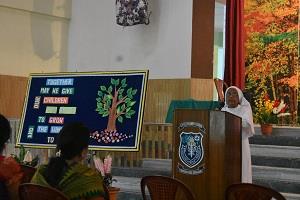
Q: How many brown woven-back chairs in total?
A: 3